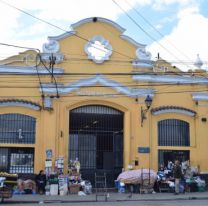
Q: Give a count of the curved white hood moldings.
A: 2